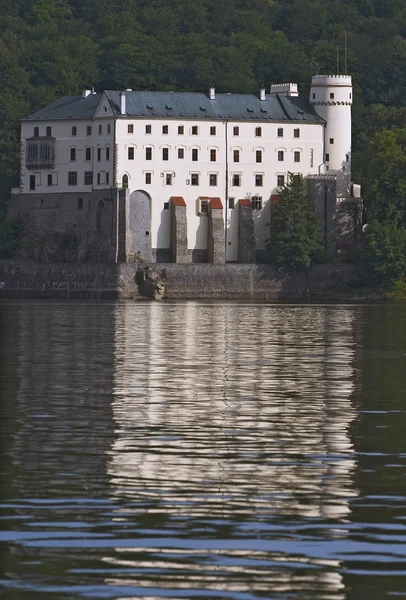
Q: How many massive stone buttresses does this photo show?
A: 4